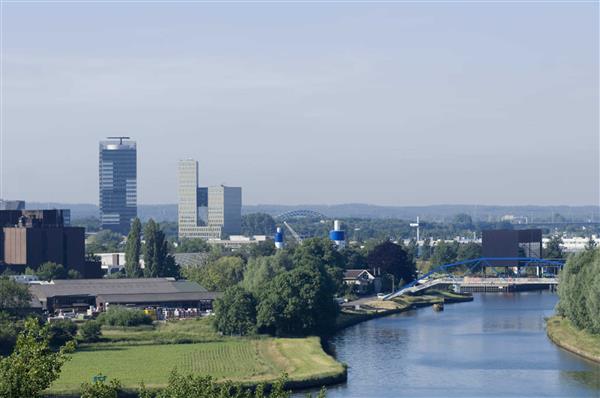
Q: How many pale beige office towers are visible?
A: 2